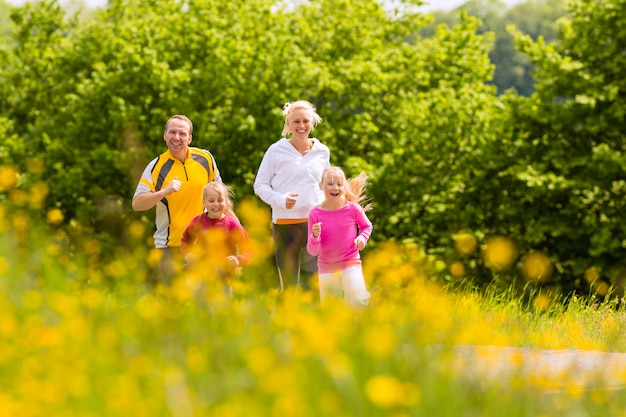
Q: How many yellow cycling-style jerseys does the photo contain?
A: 1